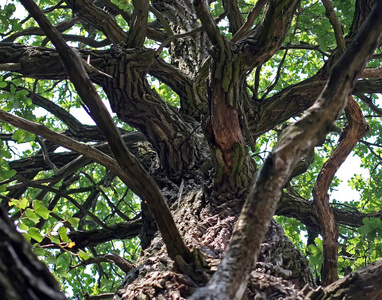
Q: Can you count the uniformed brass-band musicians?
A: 0